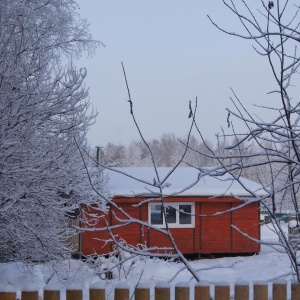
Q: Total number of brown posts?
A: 15